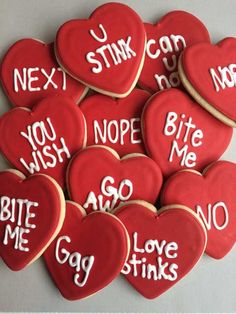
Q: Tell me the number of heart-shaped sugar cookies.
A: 12